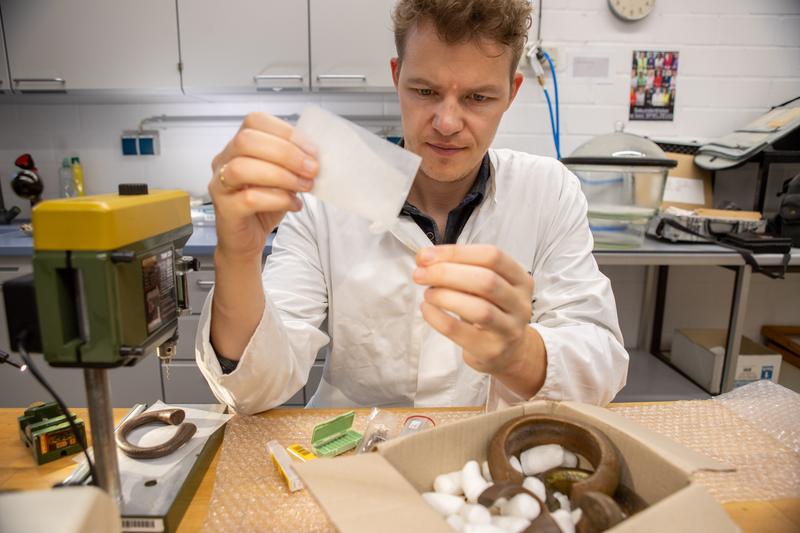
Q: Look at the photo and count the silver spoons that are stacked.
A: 0